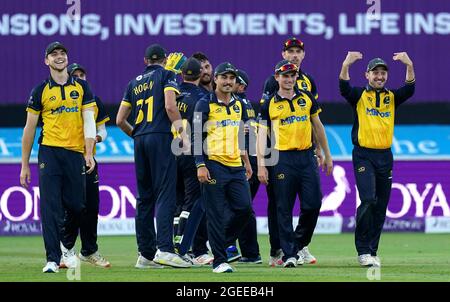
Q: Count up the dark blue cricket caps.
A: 9